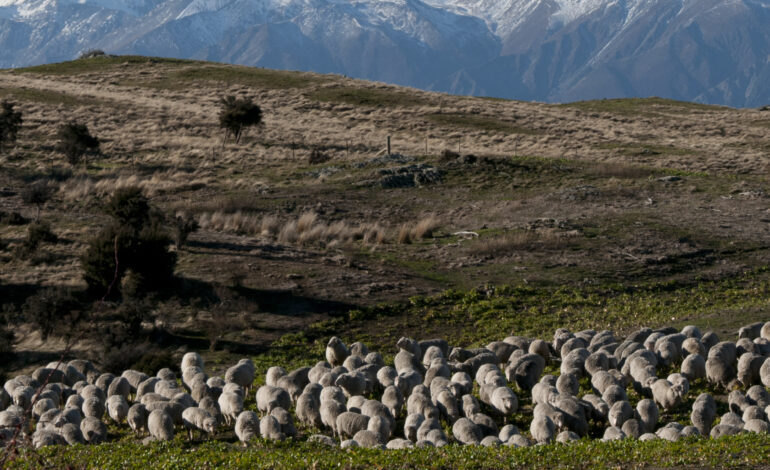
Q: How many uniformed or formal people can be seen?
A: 0